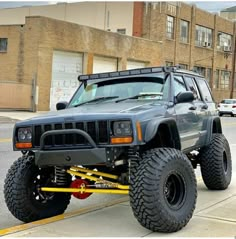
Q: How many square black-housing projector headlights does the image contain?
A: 2